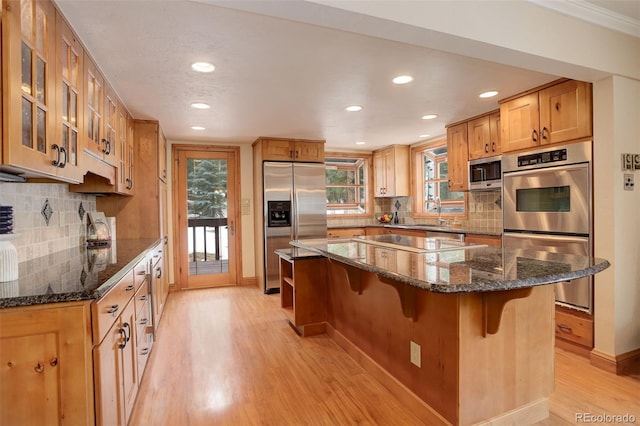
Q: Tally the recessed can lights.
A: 9